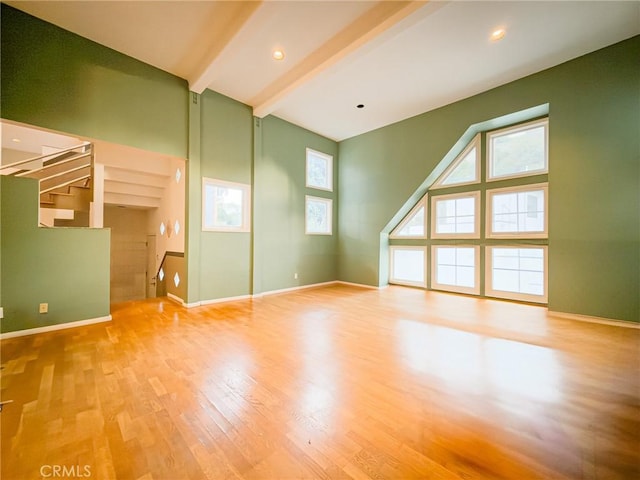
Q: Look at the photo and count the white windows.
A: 11